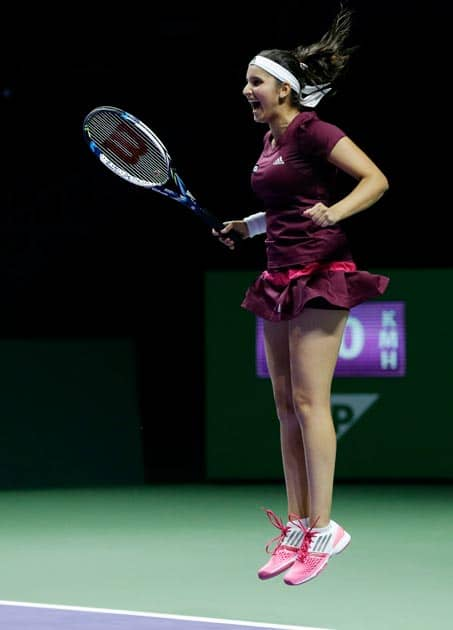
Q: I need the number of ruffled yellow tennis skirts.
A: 0